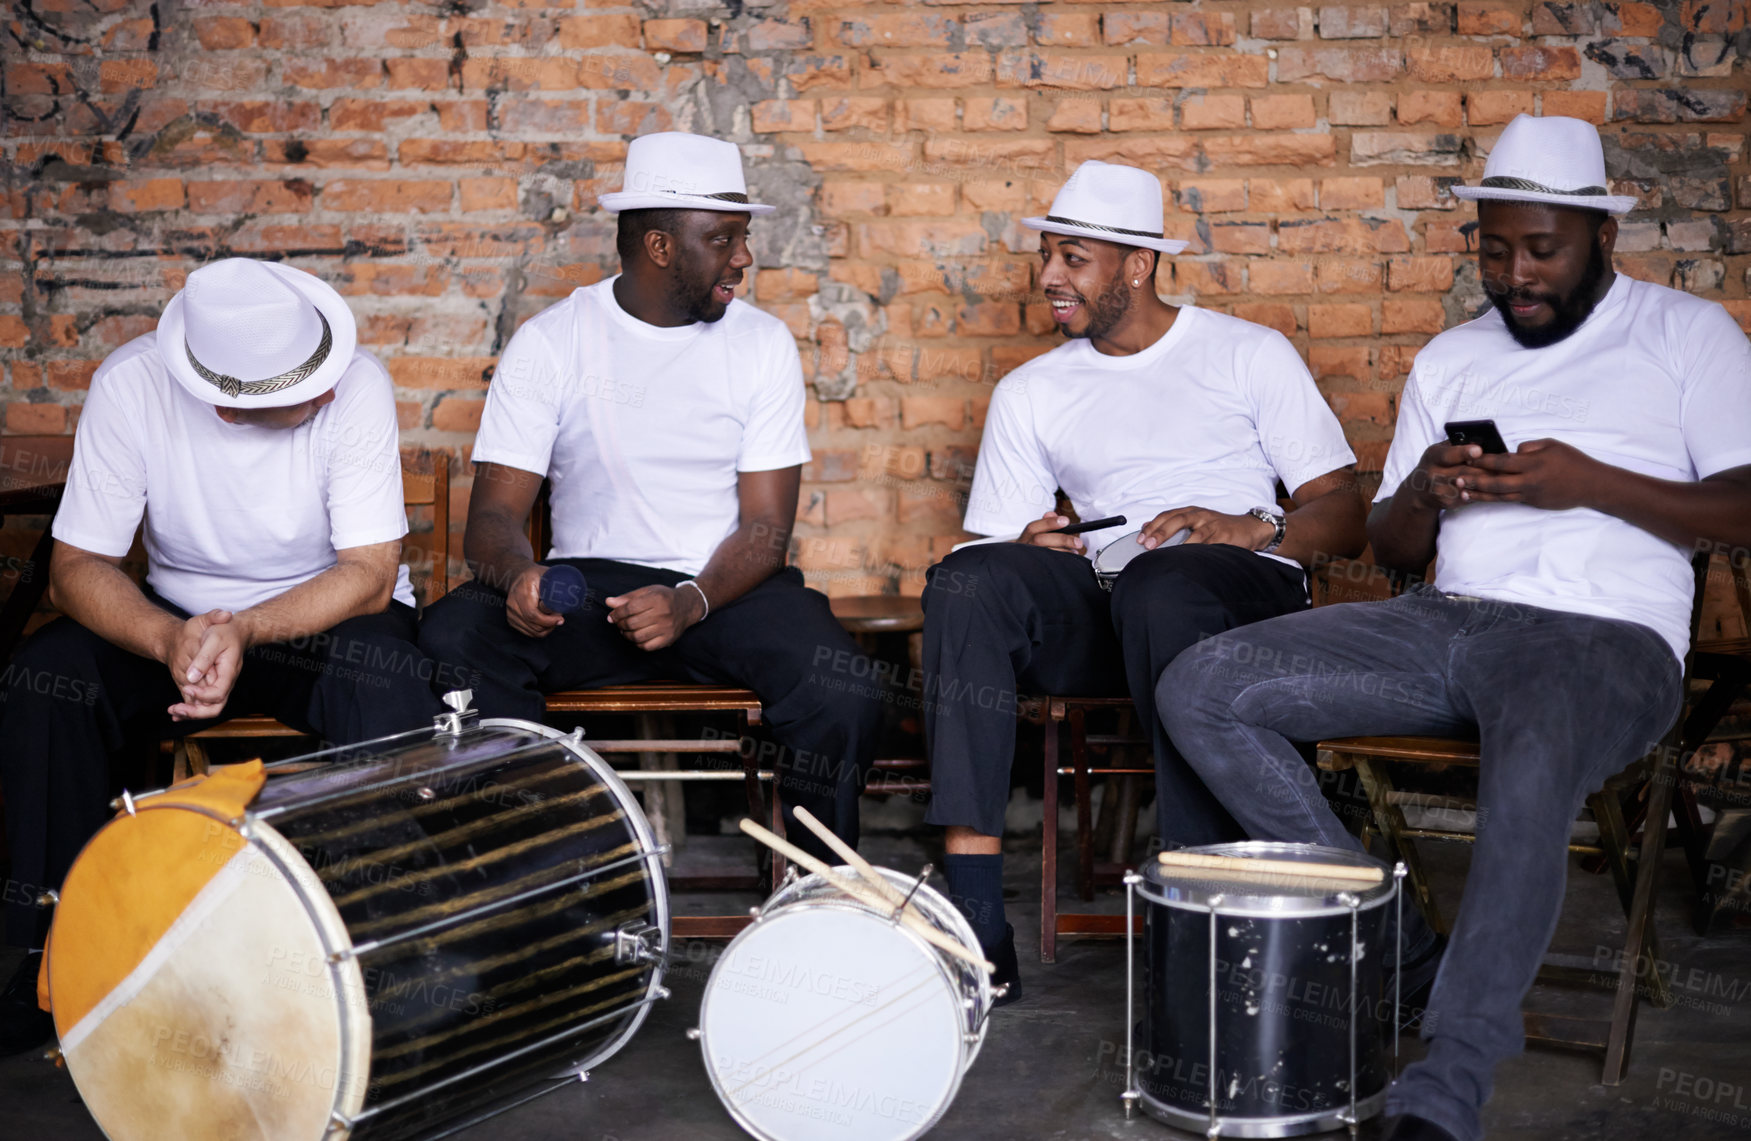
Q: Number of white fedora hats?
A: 4